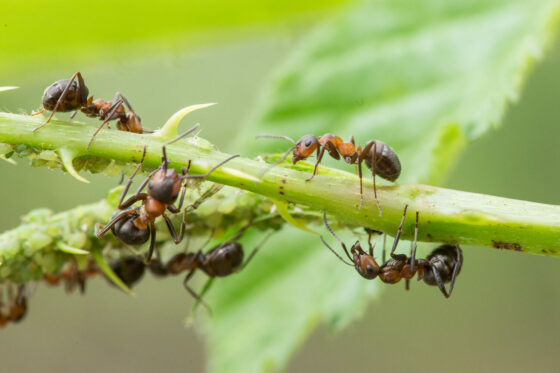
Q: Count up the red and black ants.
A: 7